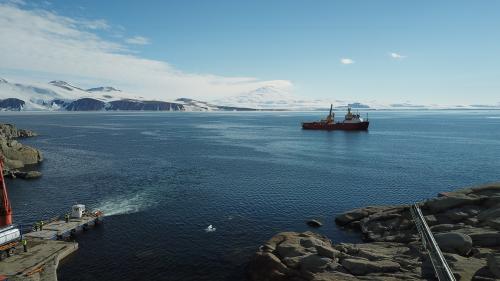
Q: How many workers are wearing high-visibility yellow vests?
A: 4